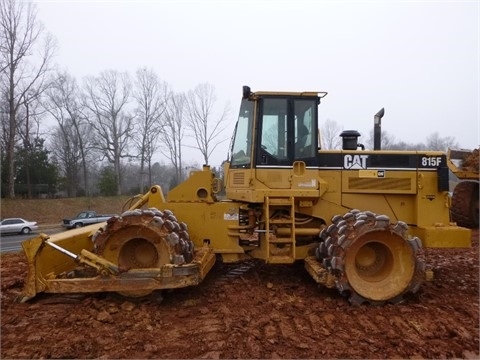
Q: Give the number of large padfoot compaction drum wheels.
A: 2